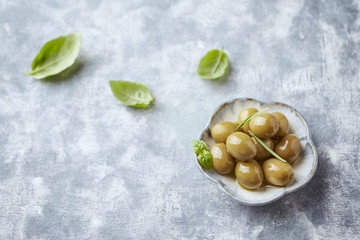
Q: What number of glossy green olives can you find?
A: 10